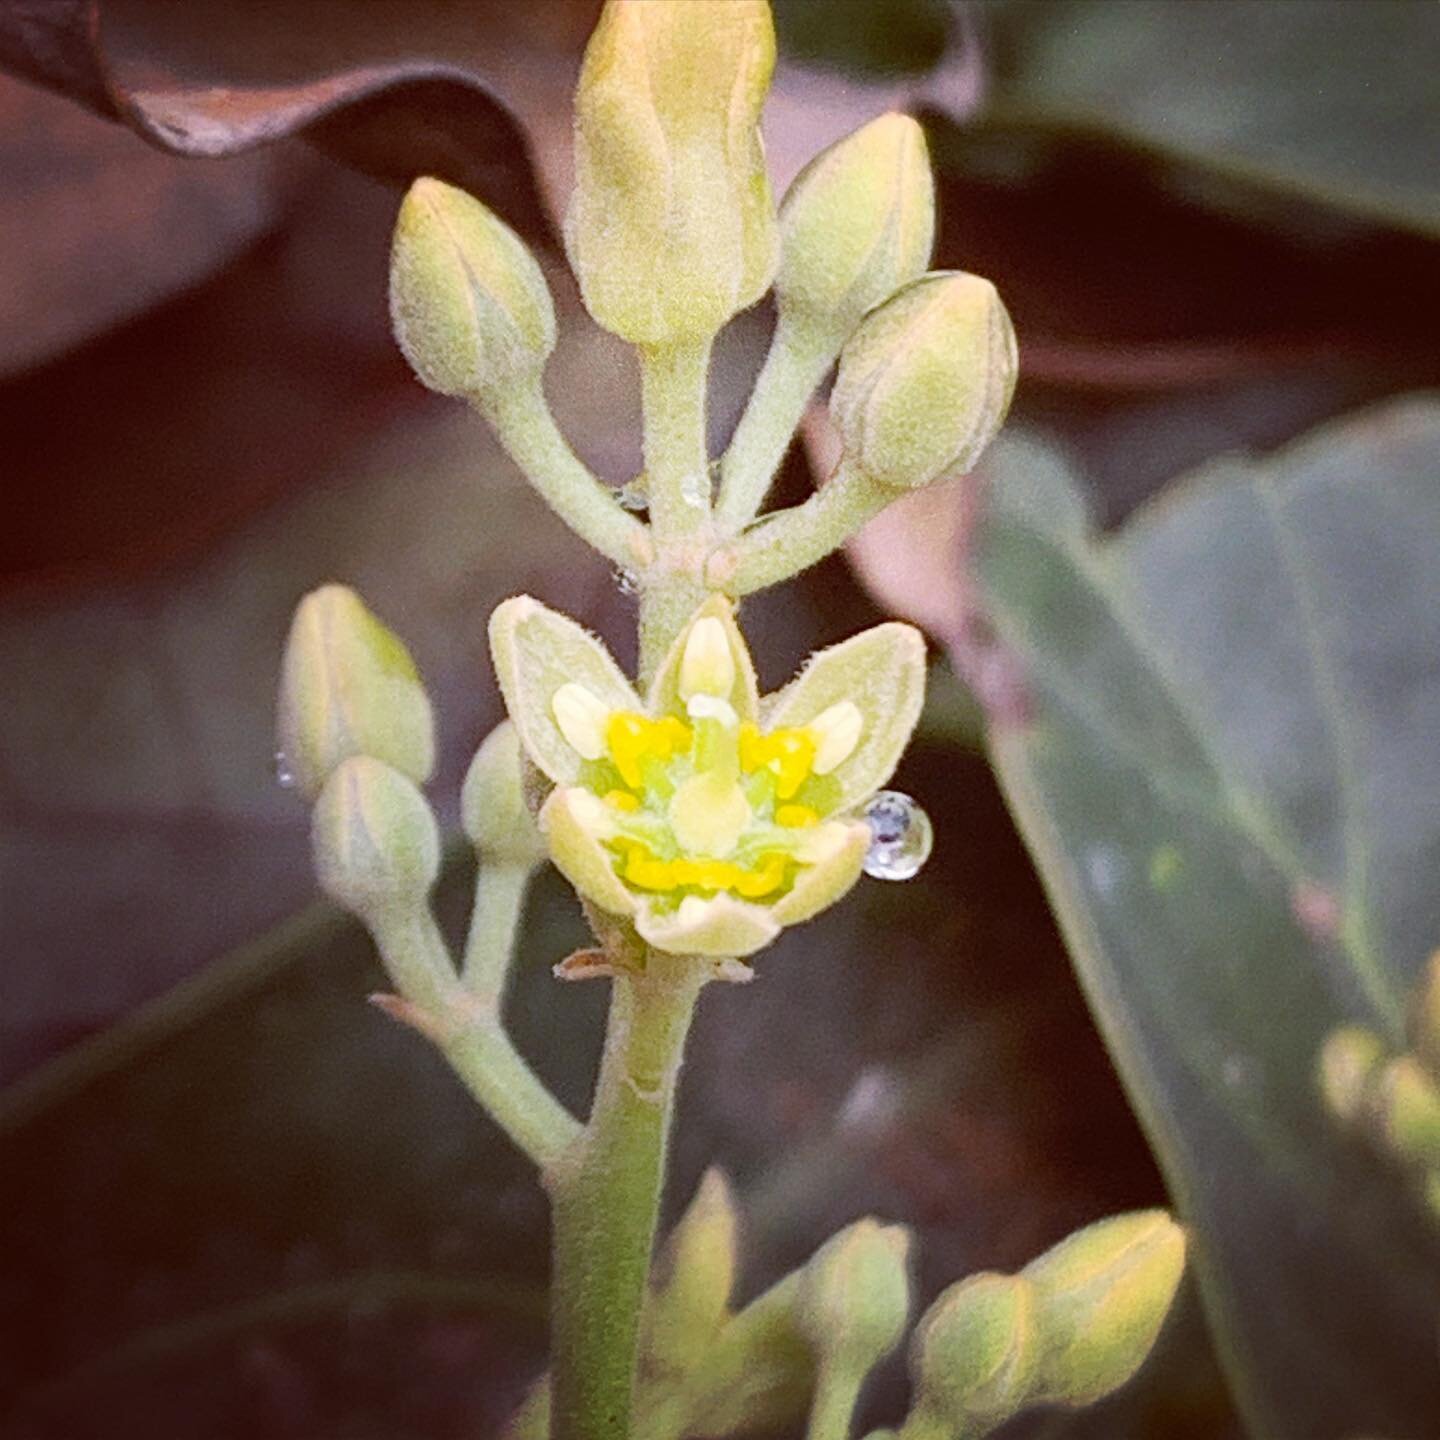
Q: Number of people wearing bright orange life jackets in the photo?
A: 0